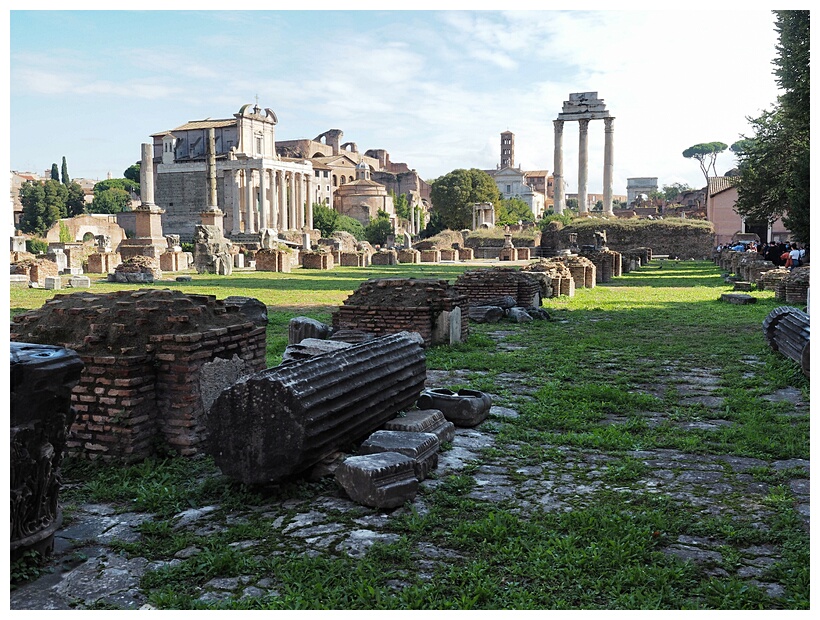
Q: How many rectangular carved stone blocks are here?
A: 3